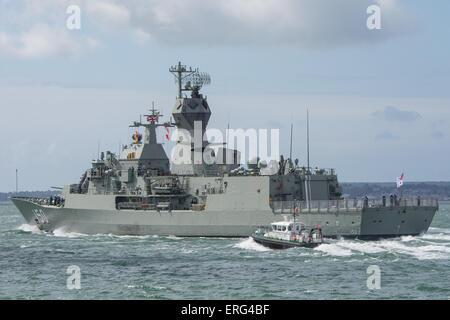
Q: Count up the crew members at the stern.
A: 5